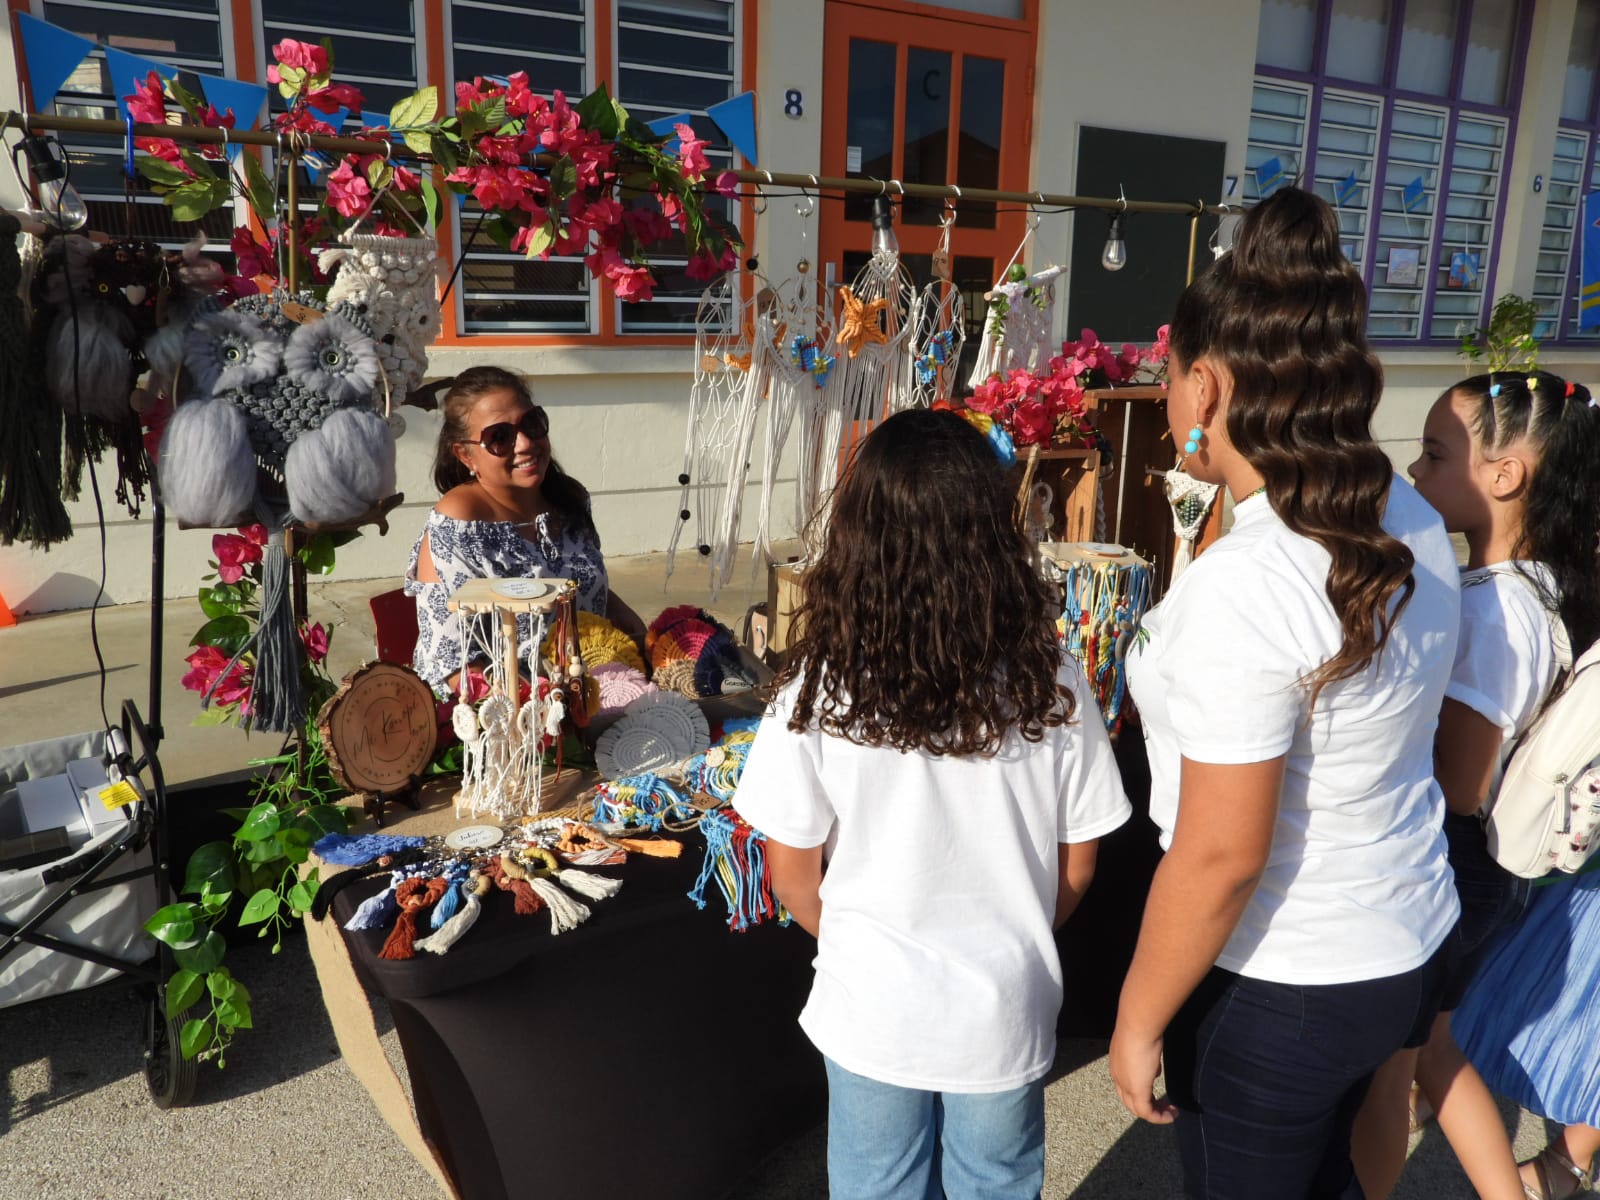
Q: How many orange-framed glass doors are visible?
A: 1